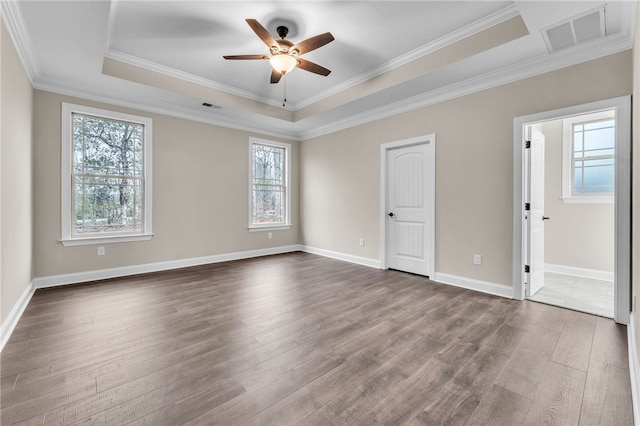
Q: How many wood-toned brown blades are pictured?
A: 5